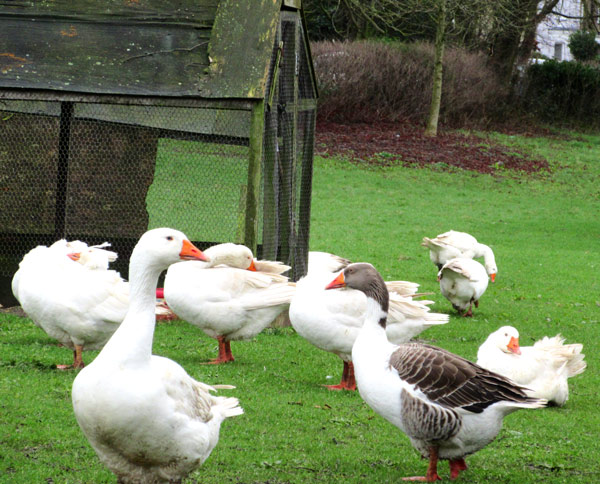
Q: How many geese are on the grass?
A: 8